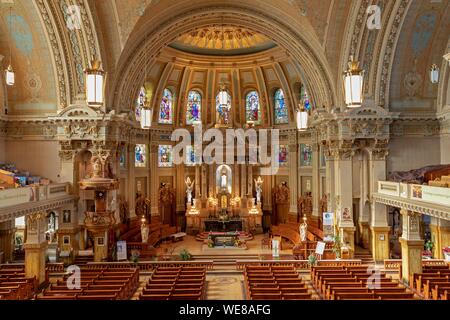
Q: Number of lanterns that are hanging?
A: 7